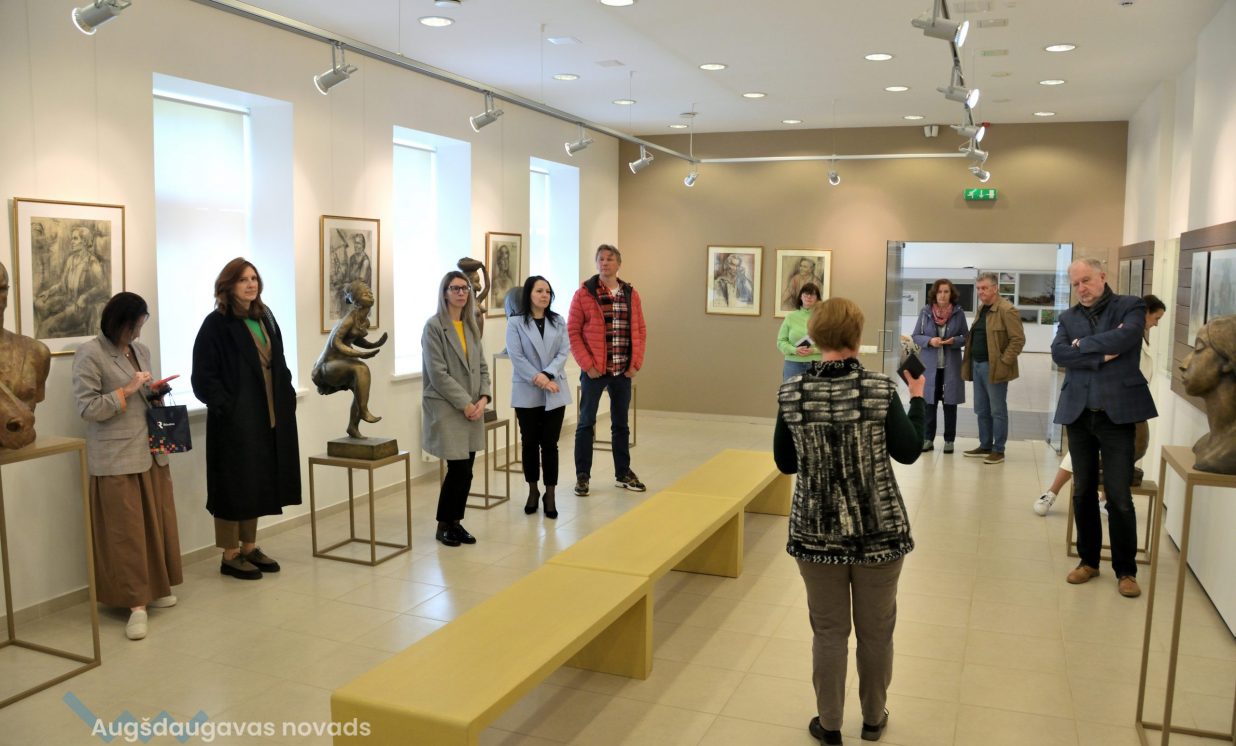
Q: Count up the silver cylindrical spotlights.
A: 12